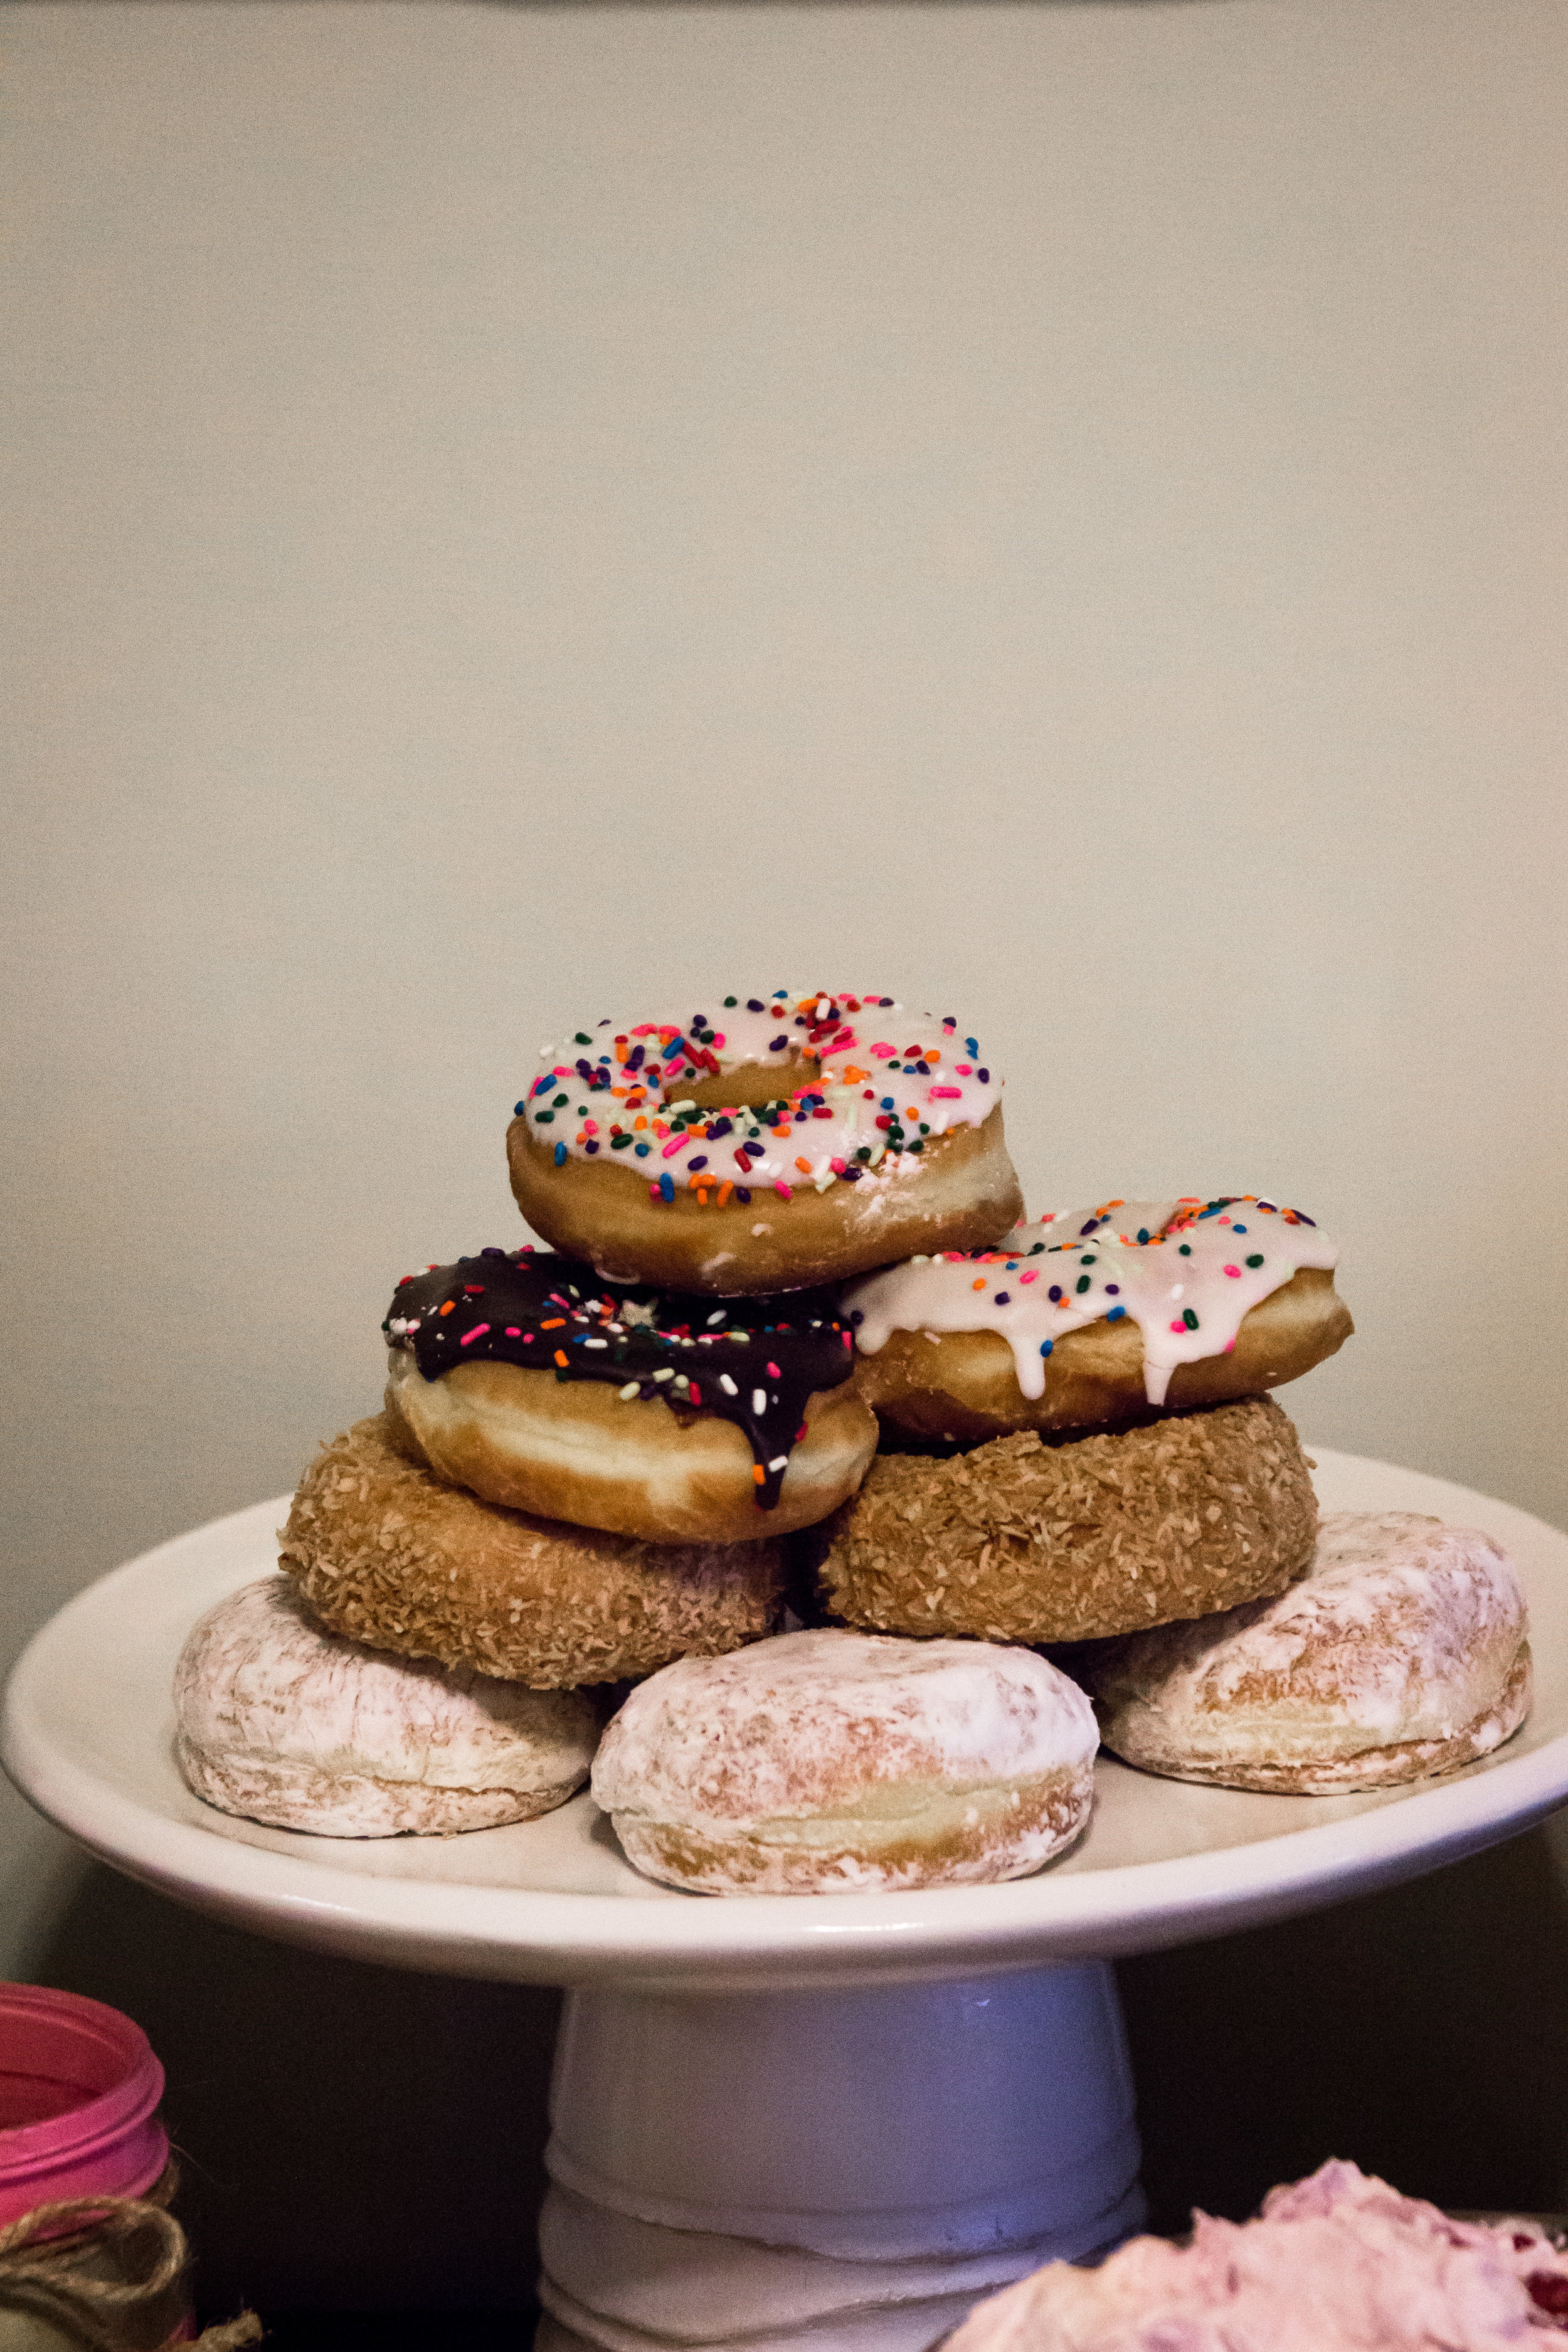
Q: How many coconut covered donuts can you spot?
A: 2